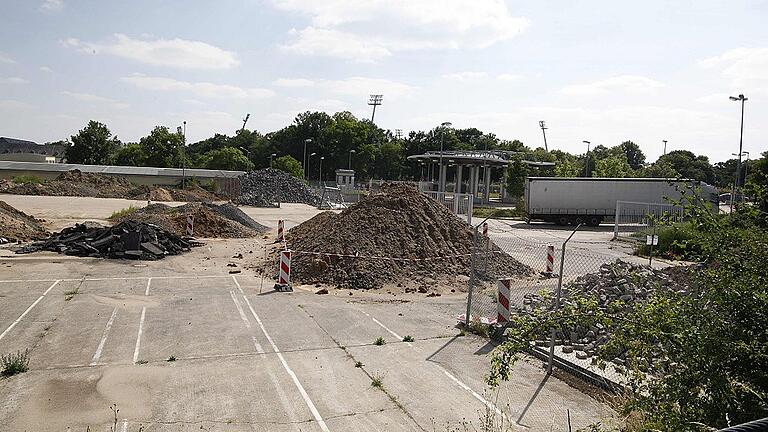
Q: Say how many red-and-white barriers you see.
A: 6